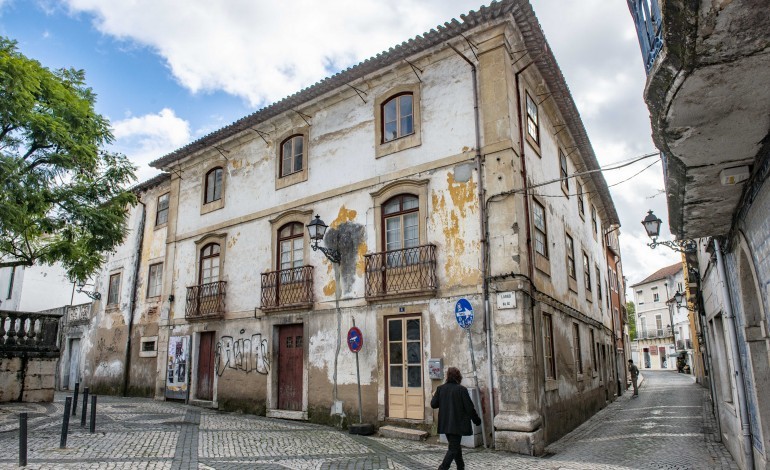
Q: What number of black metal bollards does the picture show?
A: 5